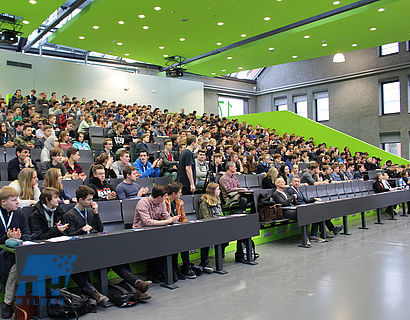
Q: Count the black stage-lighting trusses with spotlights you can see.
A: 2